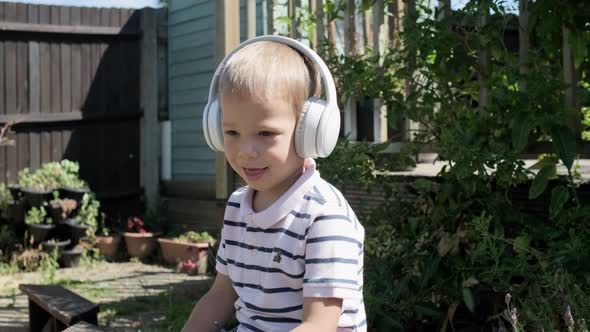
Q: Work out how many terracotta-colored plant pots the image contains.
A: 3